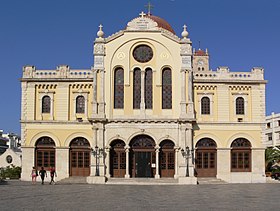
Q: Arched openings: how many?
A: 15